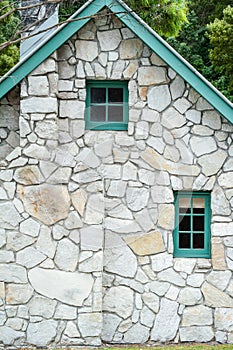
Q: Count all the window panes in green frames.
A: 10